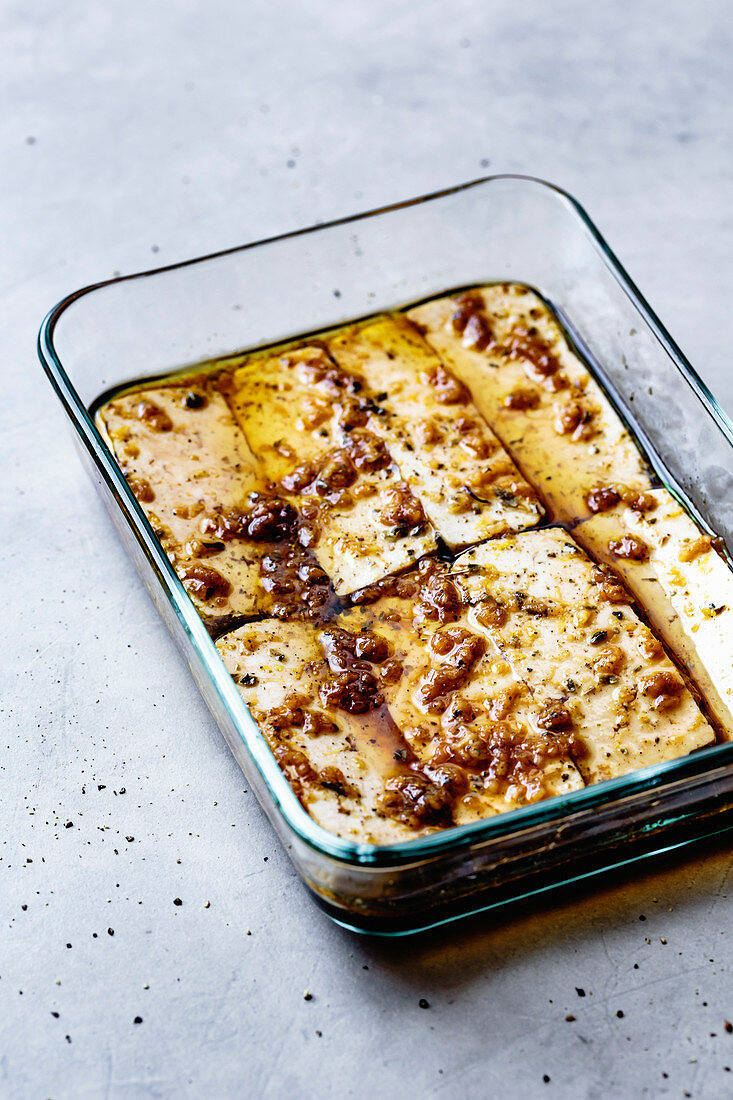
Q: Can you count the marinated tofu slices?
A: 8